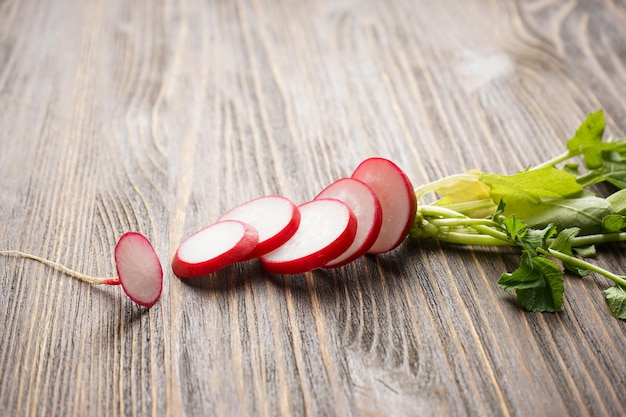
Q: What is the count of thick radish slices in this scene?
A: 5